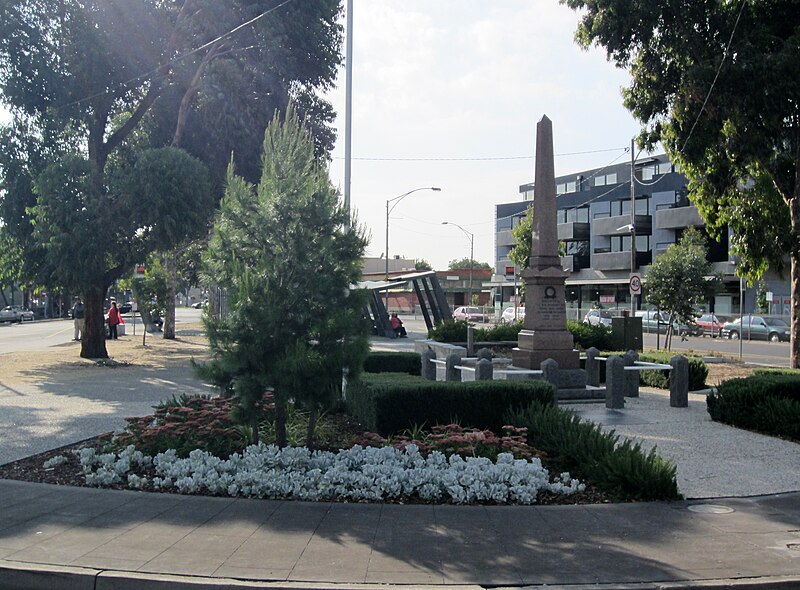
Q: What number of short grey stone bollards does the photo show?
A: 9